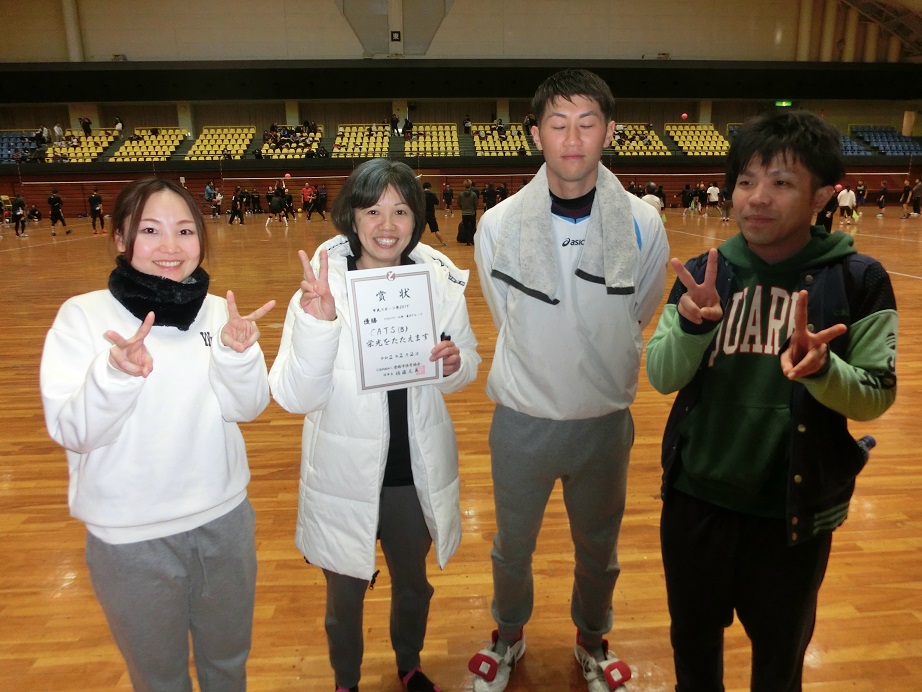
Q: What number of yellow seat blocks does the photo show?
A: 9